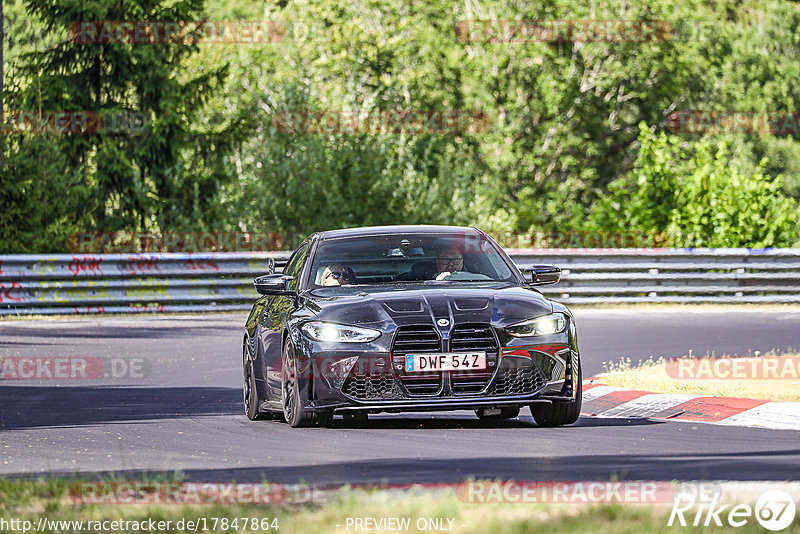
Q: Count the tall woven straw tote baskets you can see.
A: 0